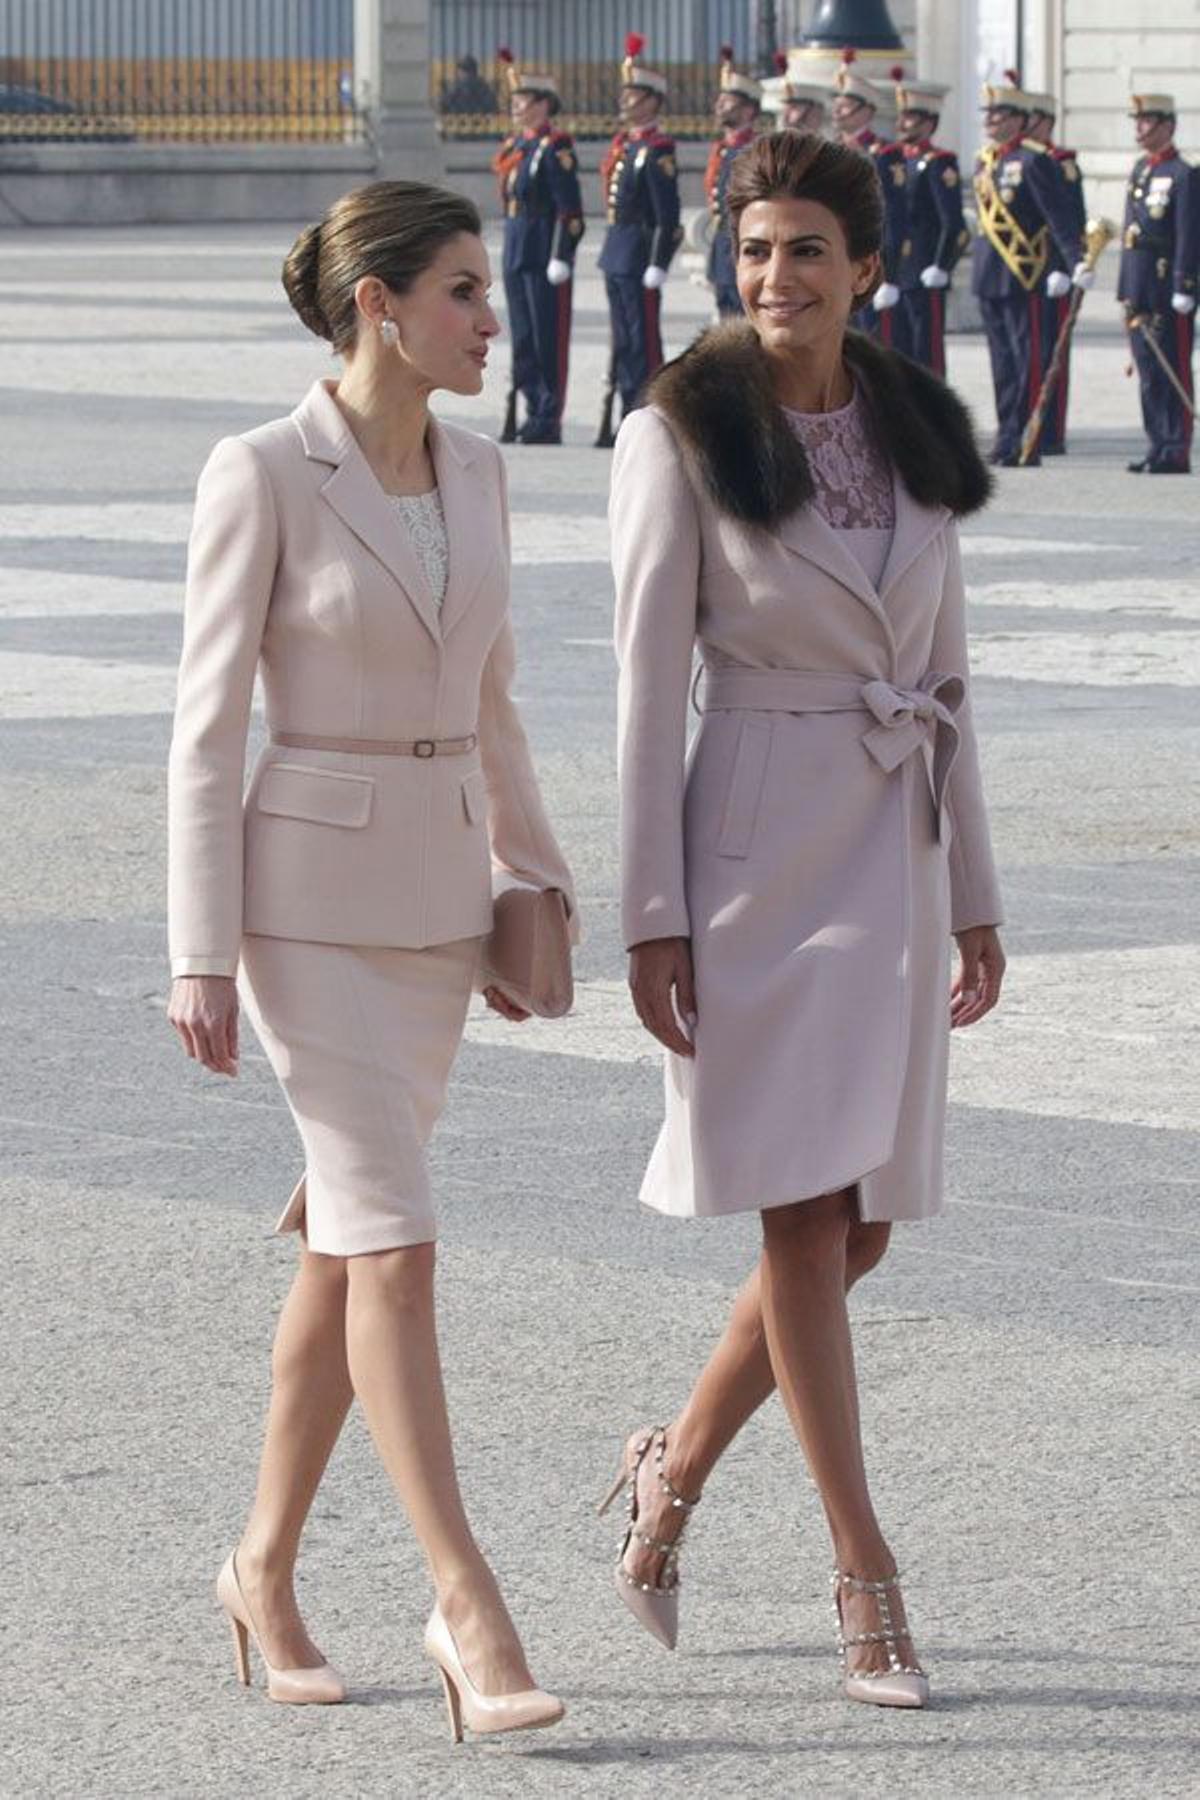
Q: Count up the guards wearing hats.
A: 9